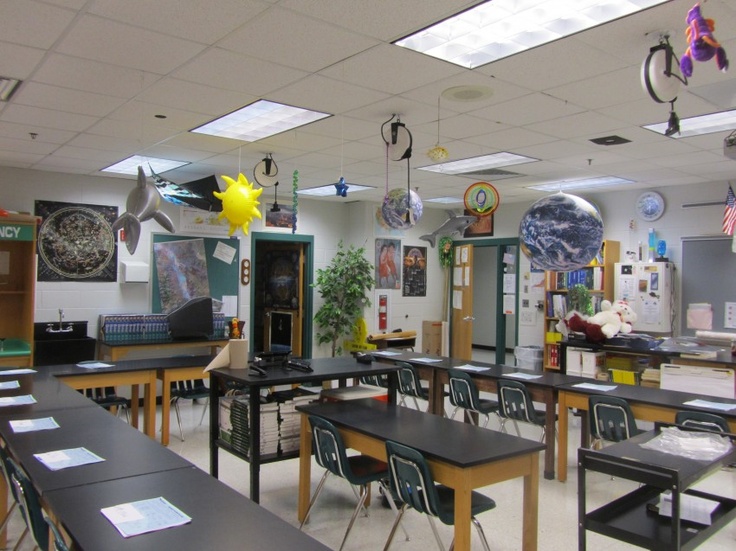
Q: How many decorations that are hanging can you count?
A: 11